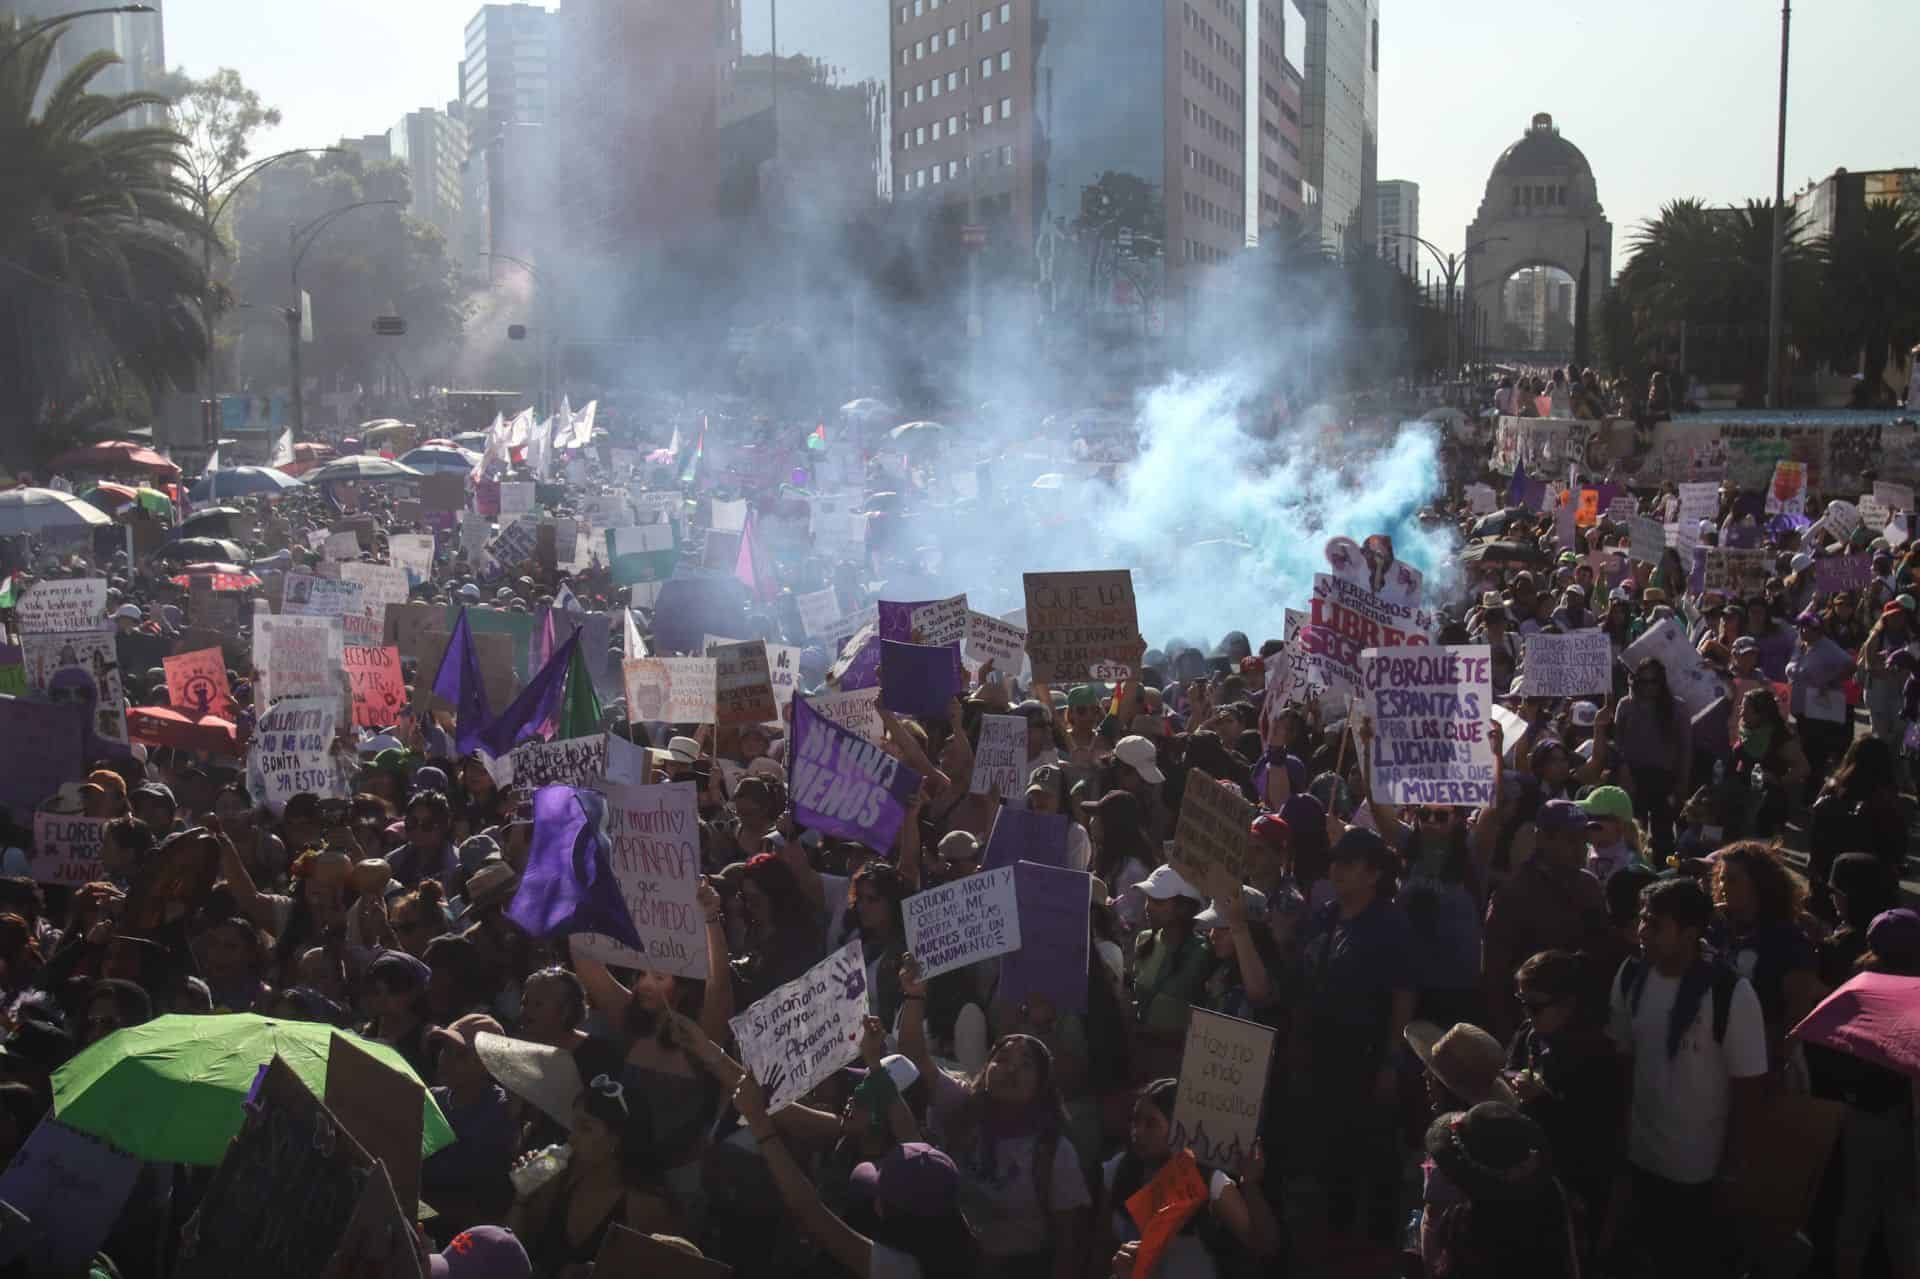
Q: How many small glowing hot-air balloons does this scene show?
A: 0